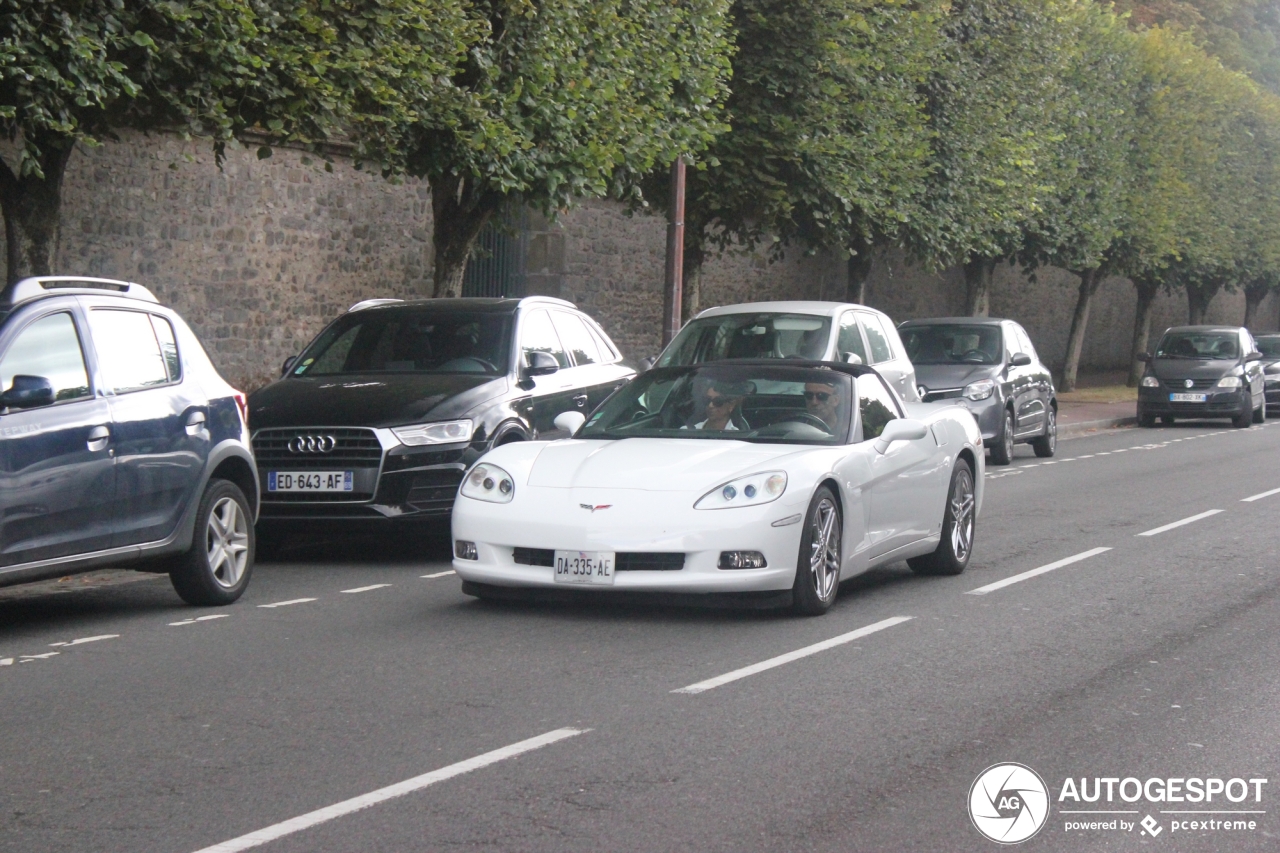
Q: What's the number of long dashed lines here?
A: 5